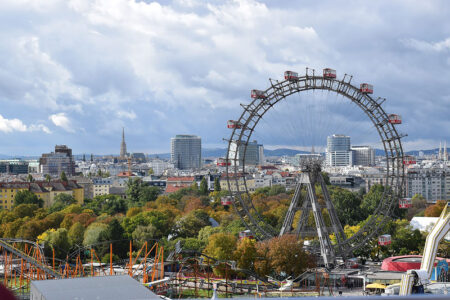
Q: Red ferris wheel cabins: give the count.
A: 13